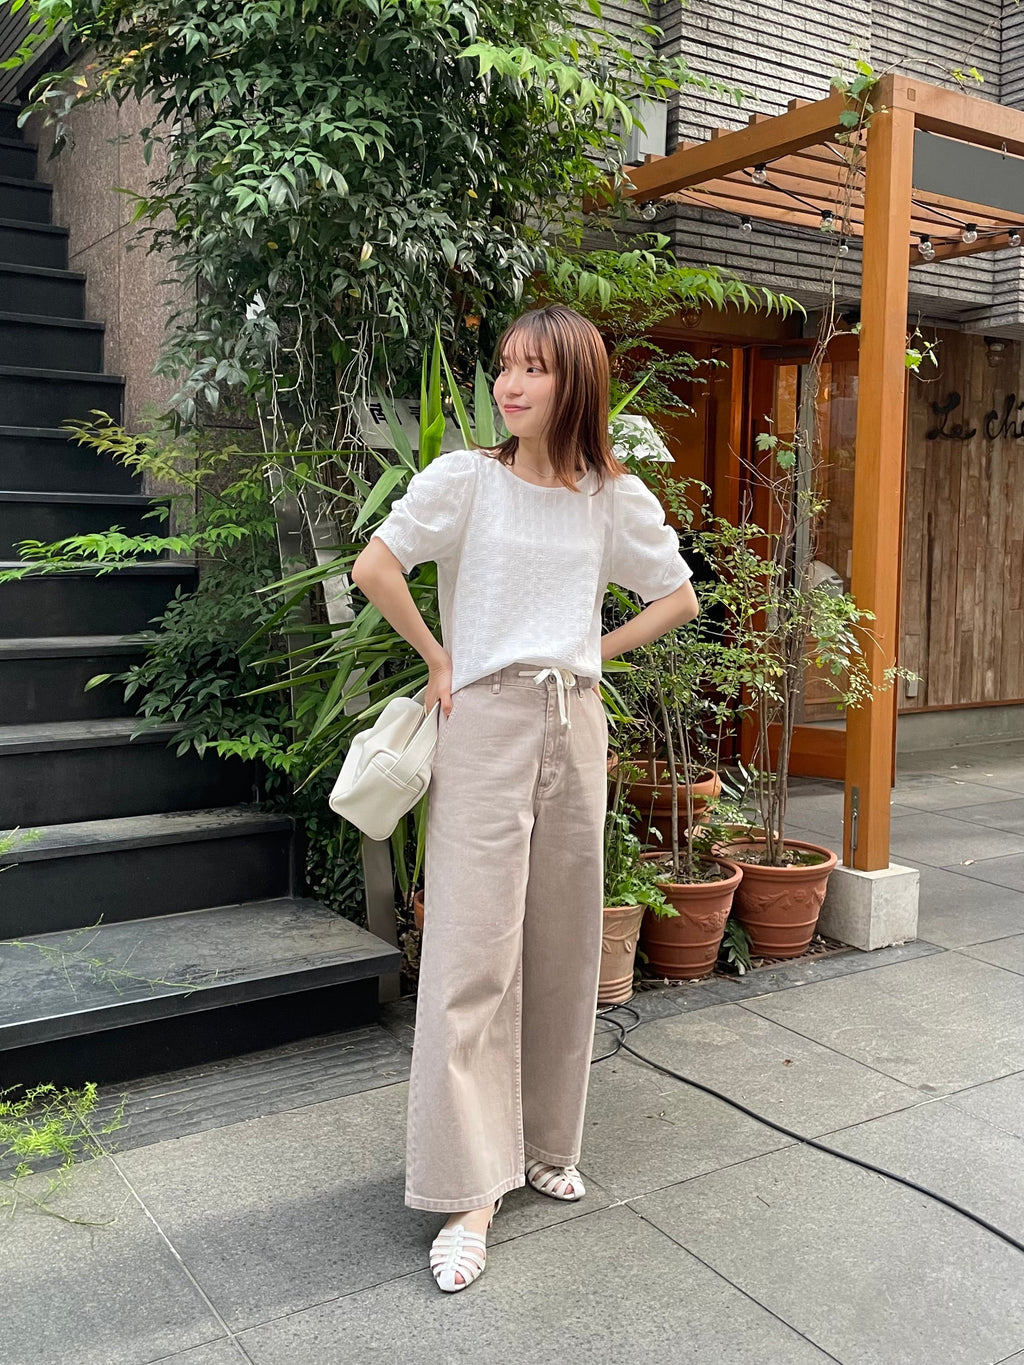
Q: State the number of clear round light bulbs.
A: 9